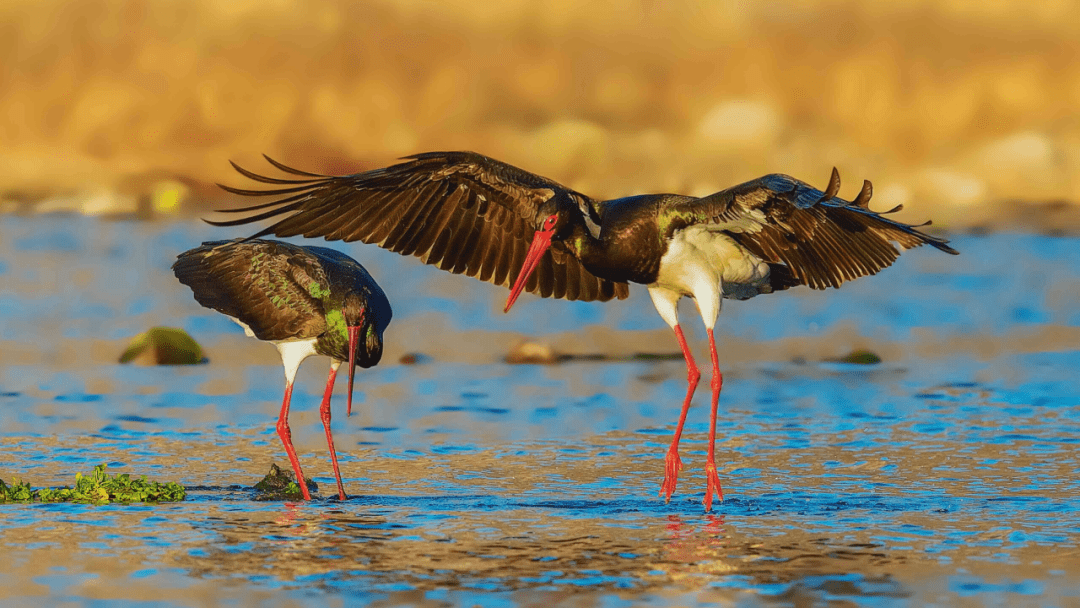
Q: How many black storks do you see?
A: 2